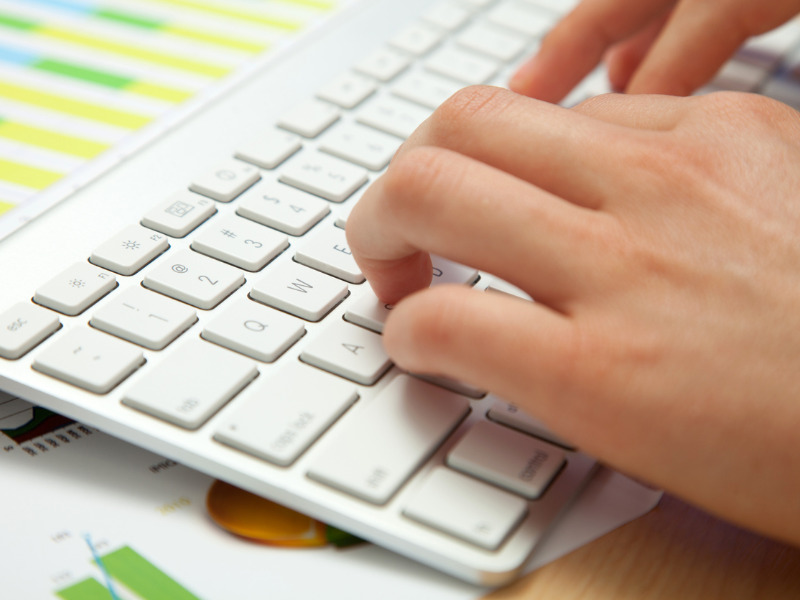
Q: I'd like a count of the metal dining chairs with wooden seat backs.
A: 0